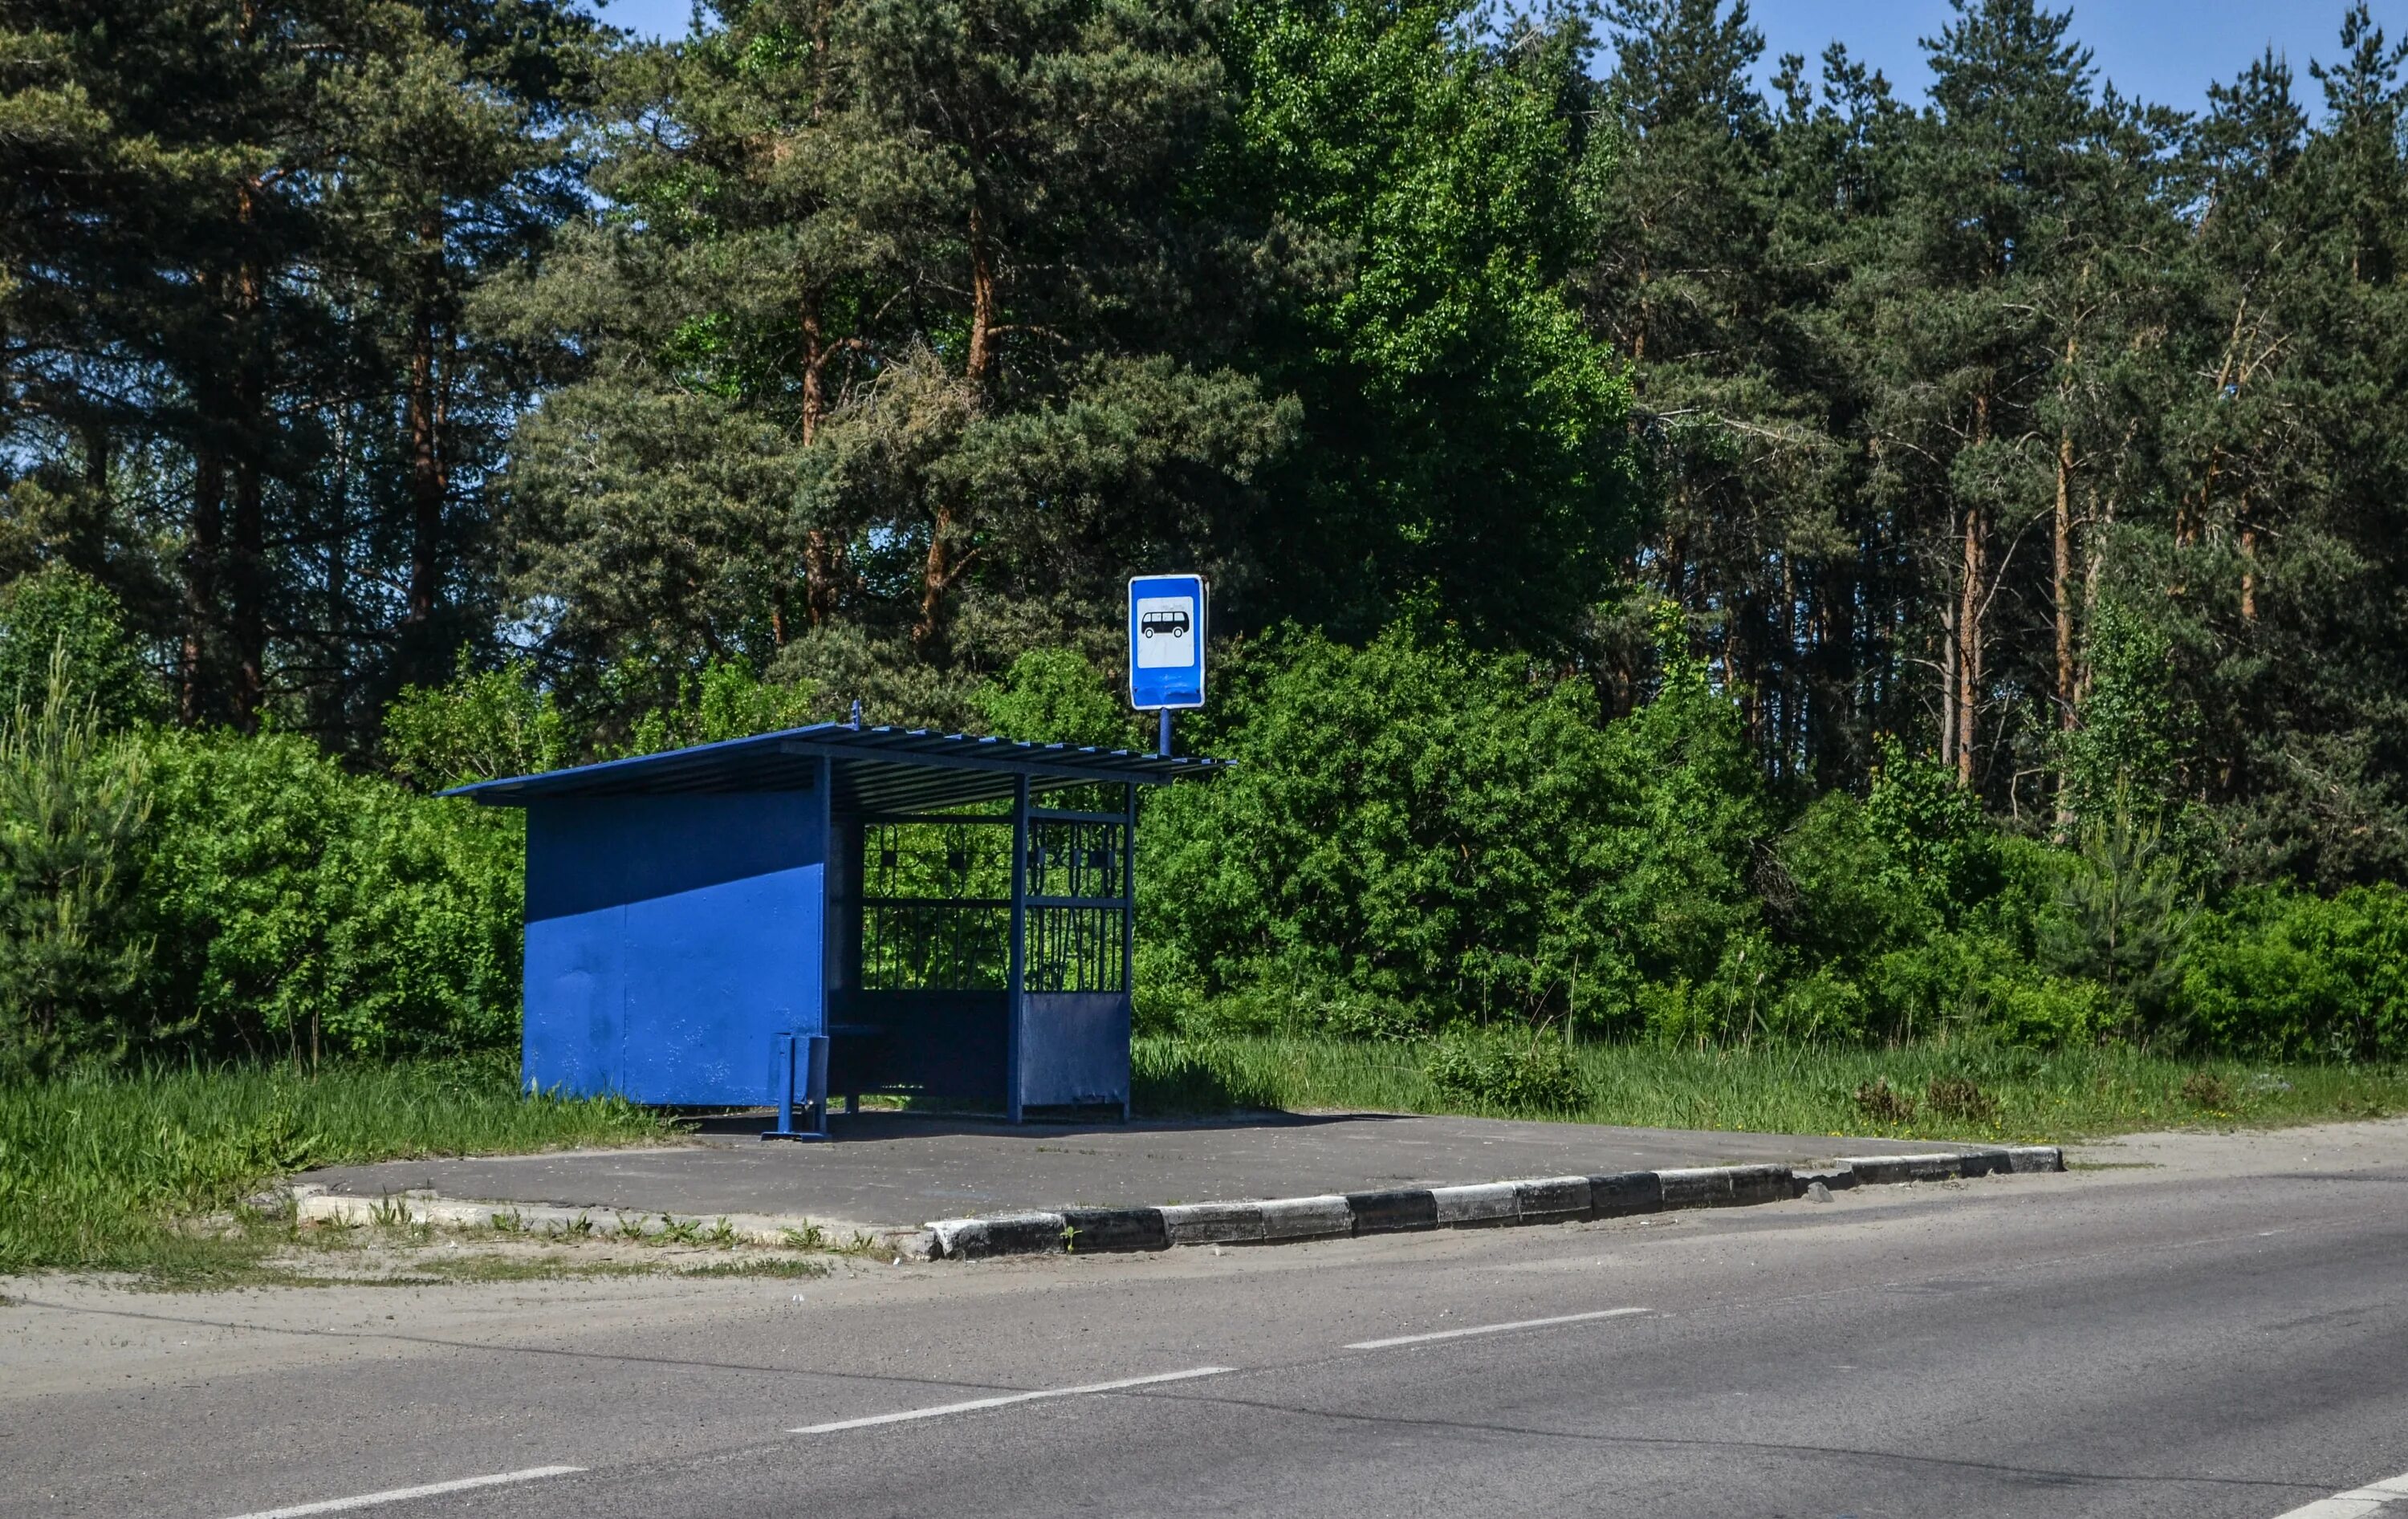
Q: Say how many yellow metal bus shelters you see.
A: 0